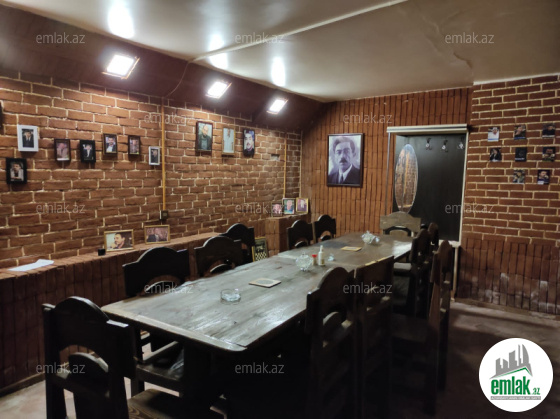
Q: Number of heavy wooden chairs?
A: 12